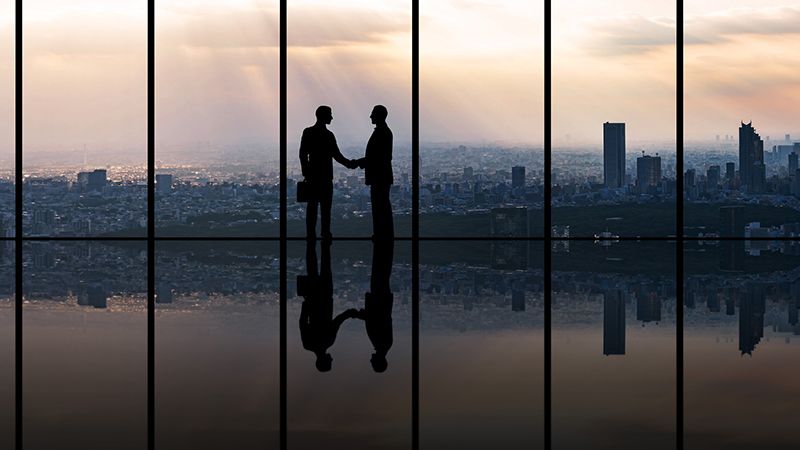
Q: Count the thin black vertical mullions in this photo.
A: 6